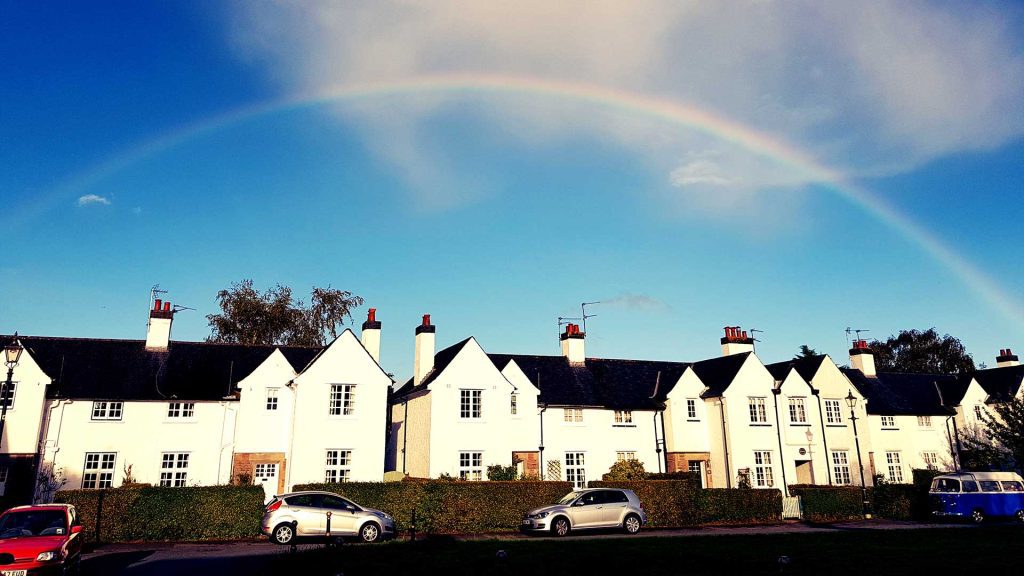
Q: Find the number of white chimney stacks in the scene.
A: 7